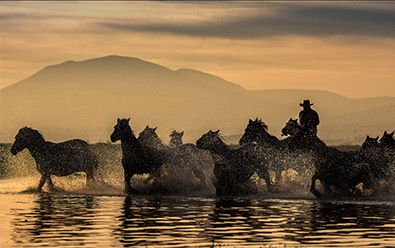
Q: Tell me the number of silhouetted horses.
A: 9